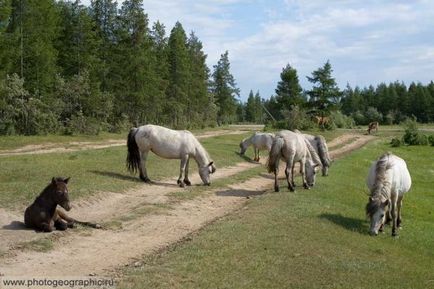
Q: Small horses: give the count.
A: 1